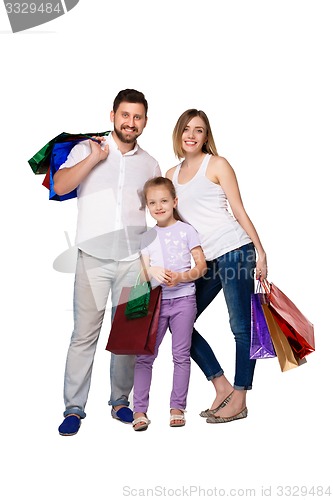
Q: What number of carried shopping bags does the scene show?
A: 8